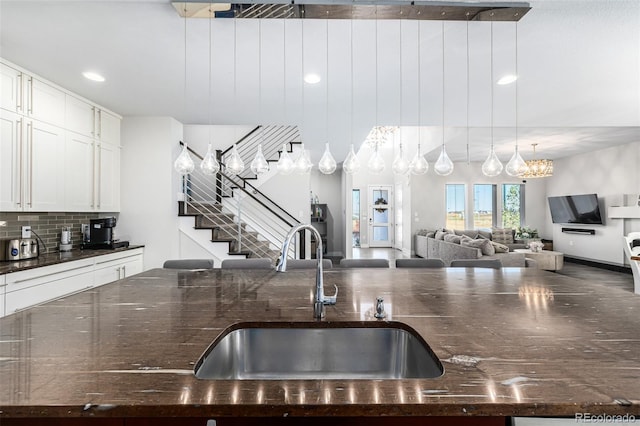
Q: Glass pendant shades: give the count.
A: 14